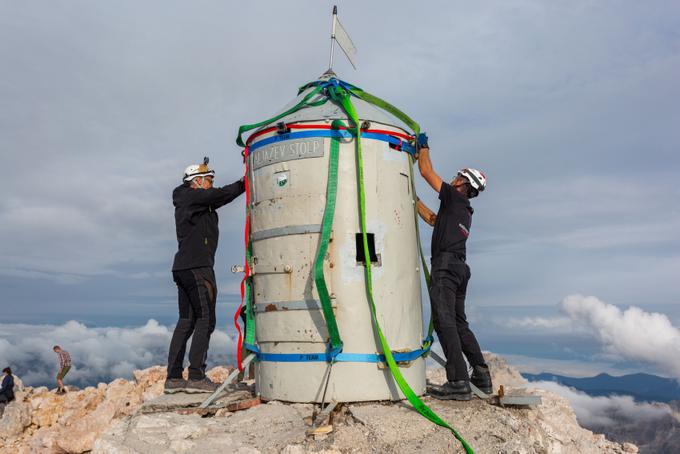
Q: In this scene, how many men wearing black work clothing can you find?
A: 2